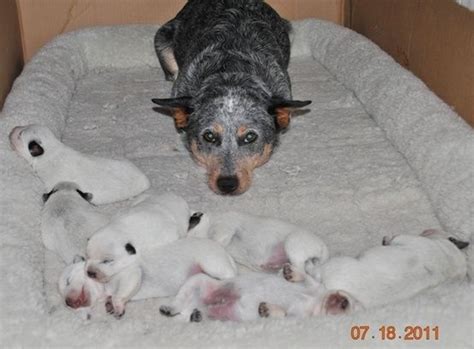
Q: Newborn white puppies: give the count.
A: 7